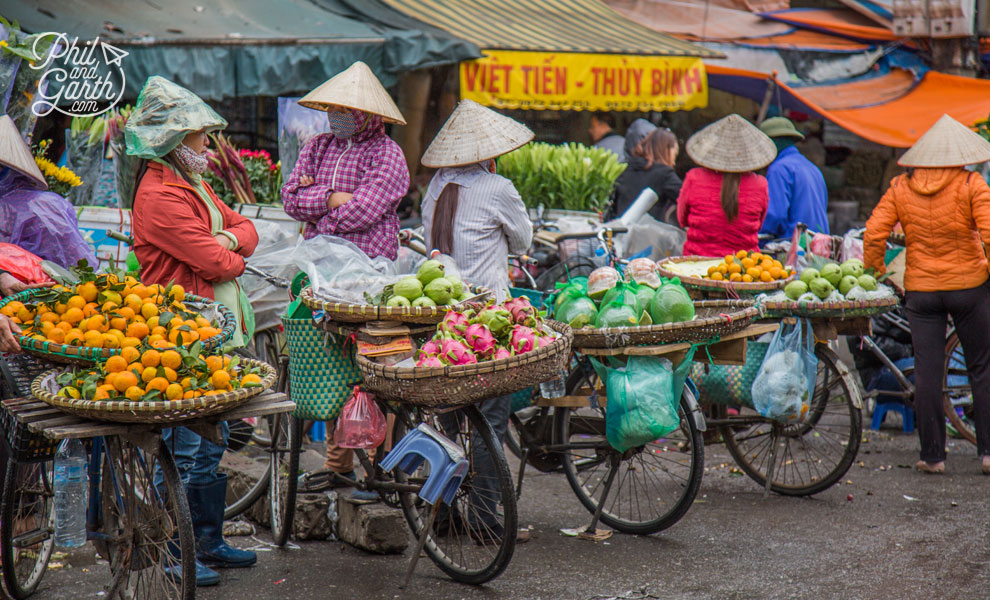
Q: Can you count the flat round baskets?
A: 7